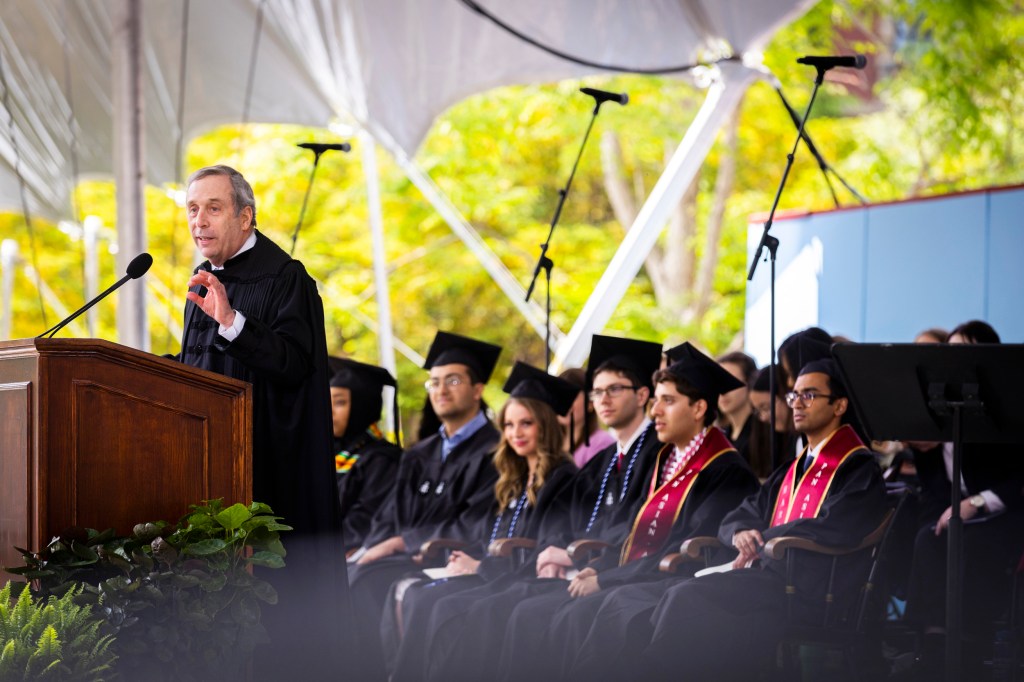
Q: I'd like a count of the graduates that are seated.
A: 6